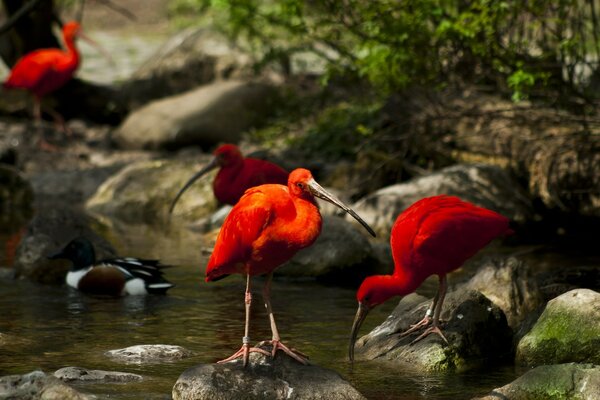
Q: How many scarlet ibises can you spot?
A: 4